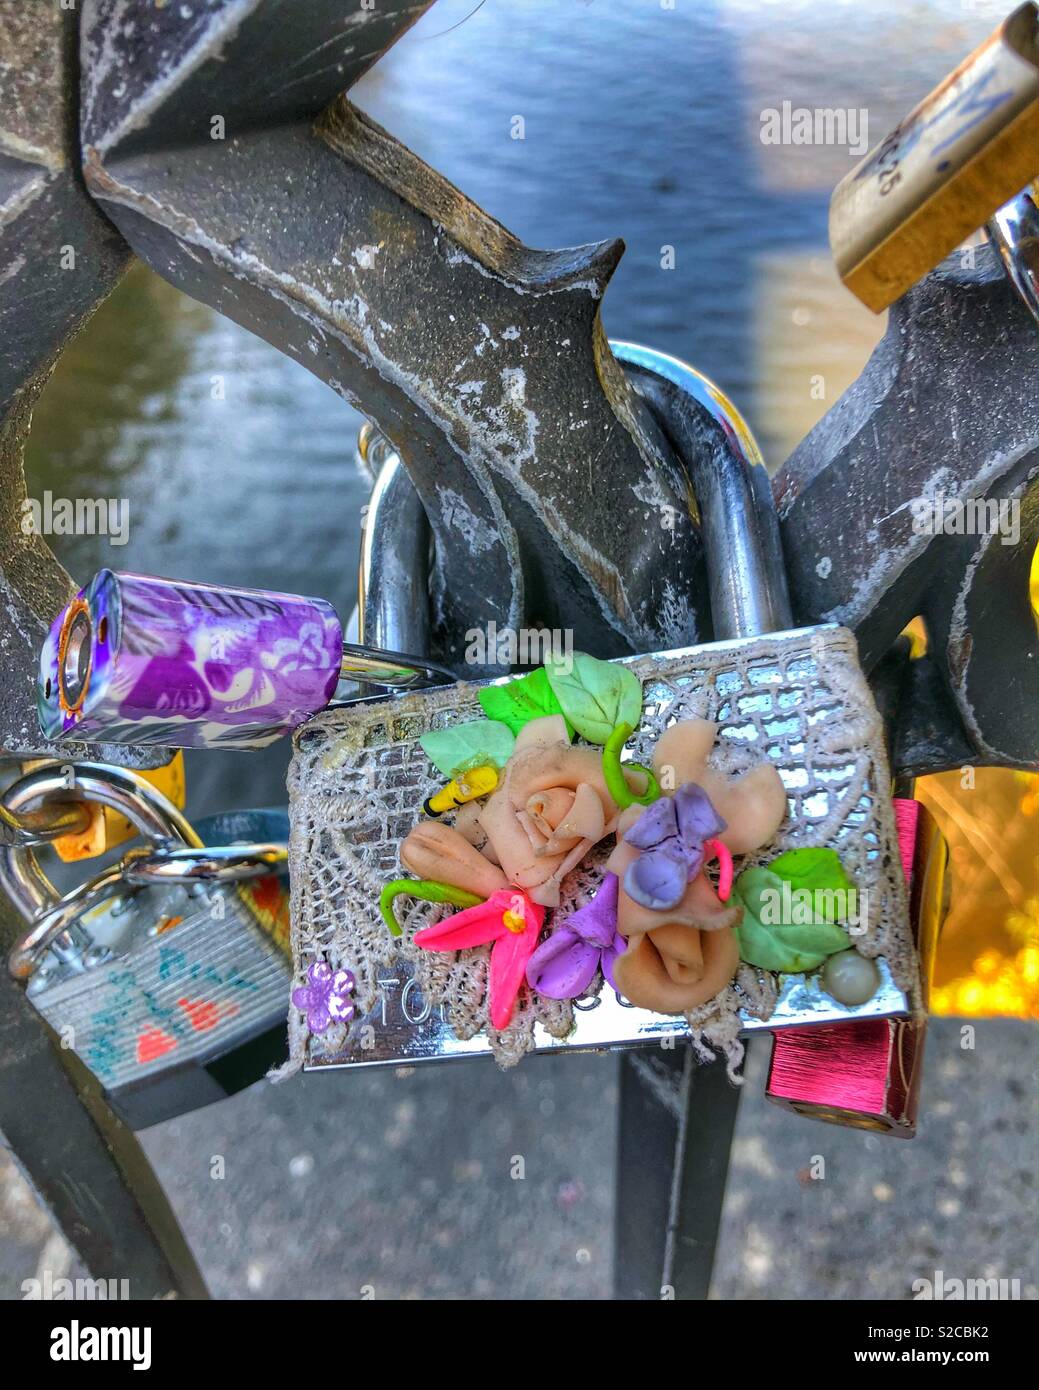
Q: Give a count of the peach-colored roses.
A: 2